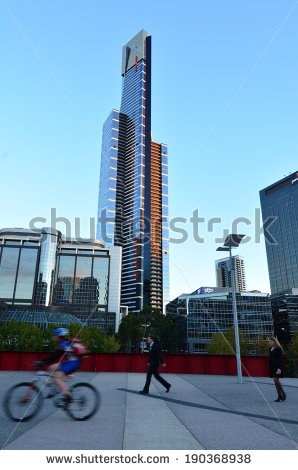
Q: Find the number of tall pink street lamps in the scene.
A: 0